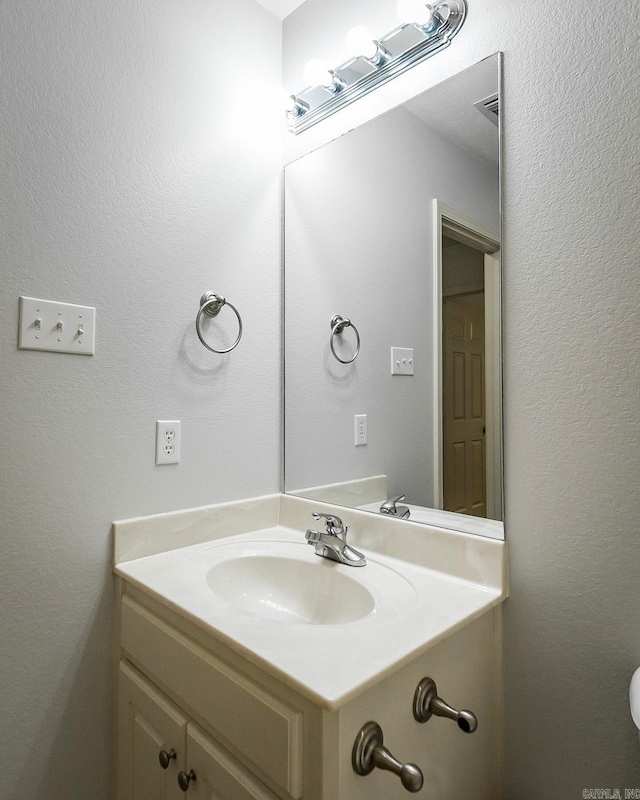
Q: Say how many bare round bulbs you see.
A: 4